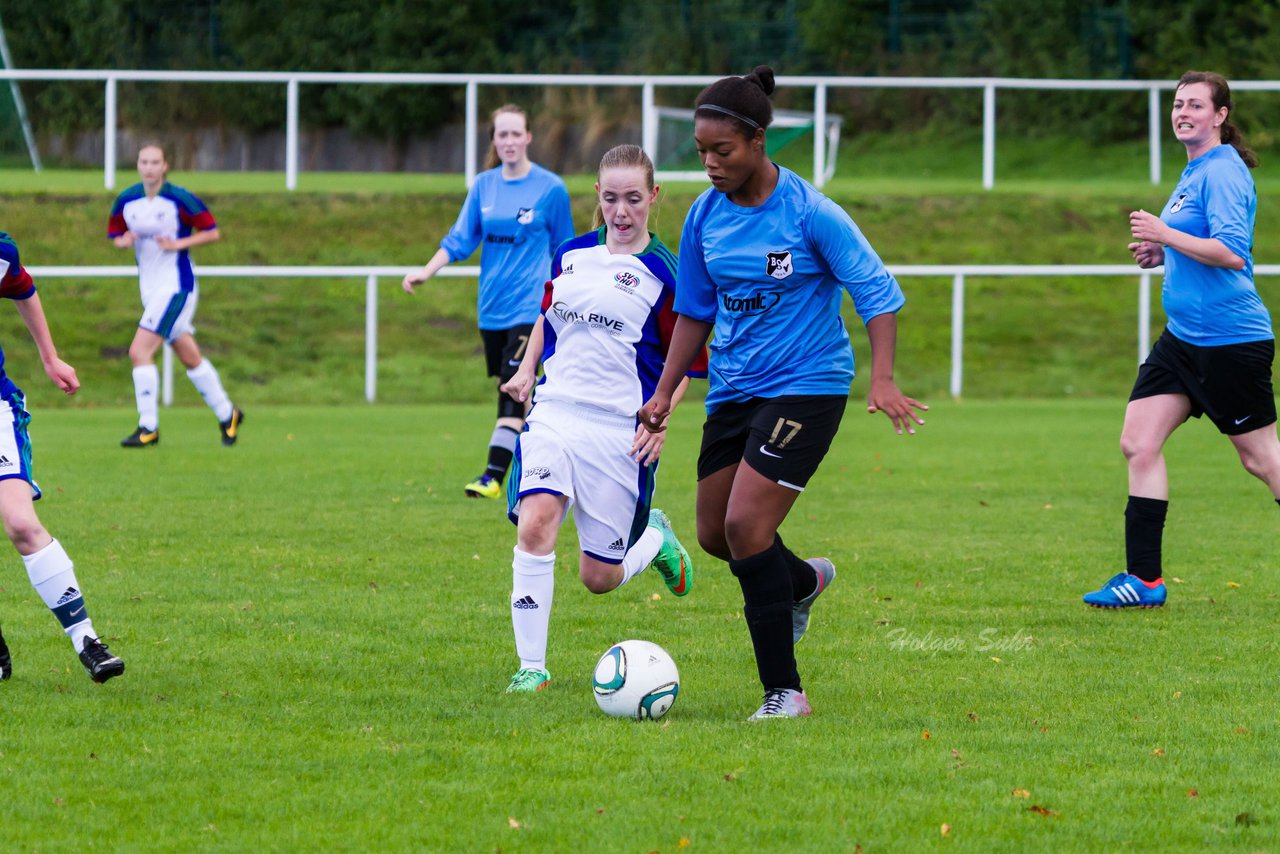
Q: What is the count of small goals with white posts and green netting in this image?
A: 1